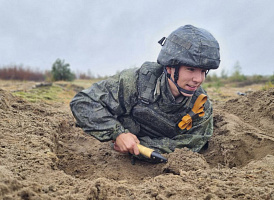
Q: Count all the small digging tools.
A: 1